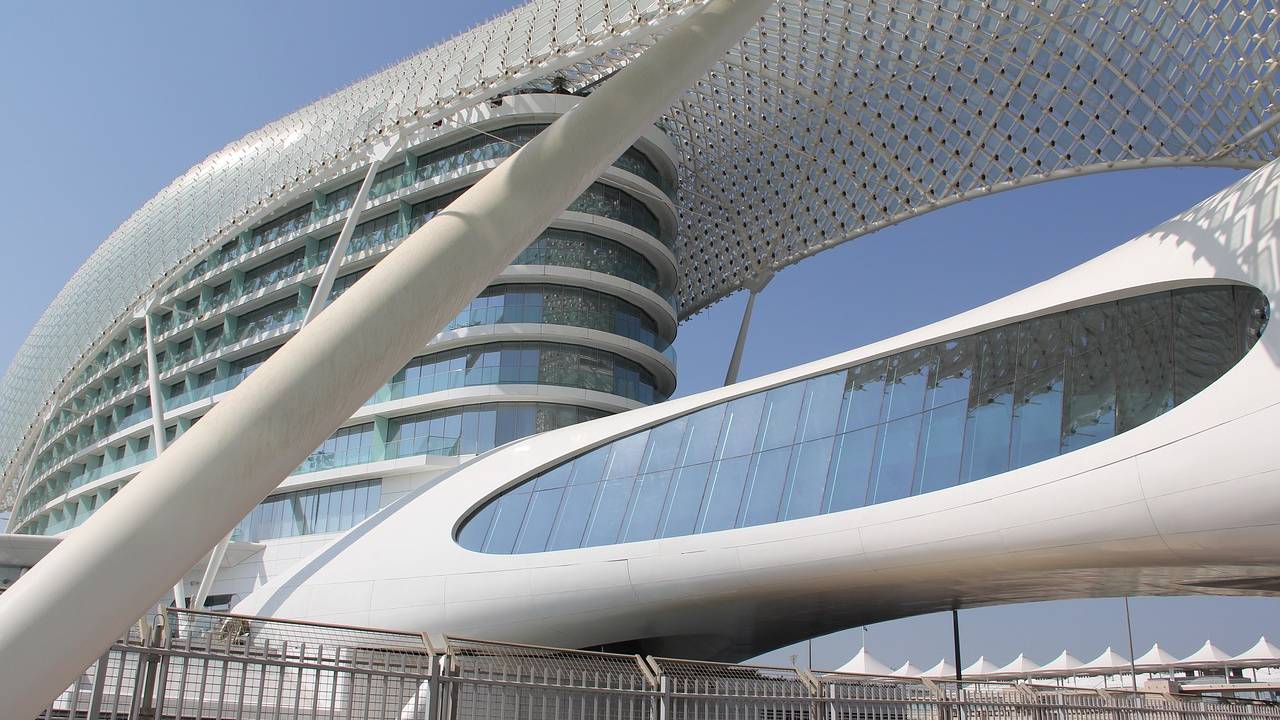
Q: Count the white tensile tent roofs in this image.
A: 10